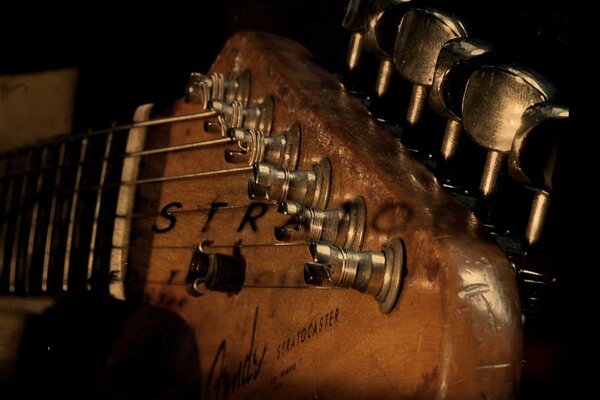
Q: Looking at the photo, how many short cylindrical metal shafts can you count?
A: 6